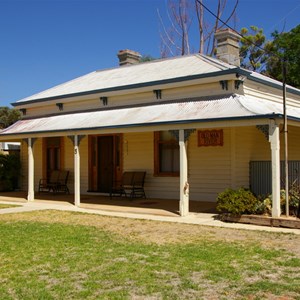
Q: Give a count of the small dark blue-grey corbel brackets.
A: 6